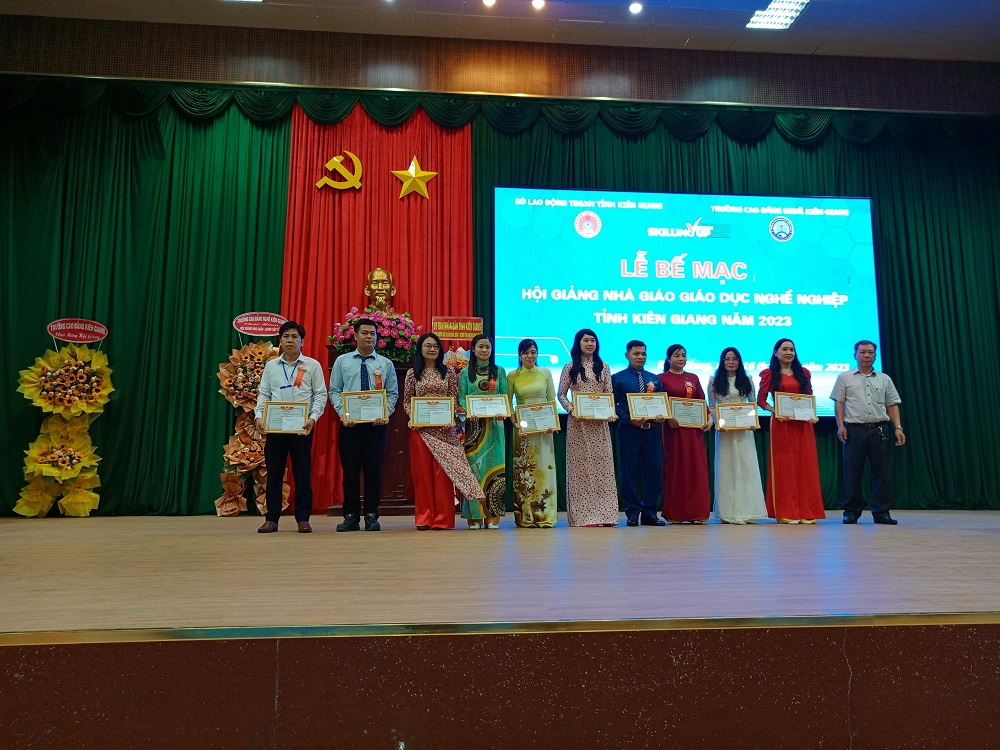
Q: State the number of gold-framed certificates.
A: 10